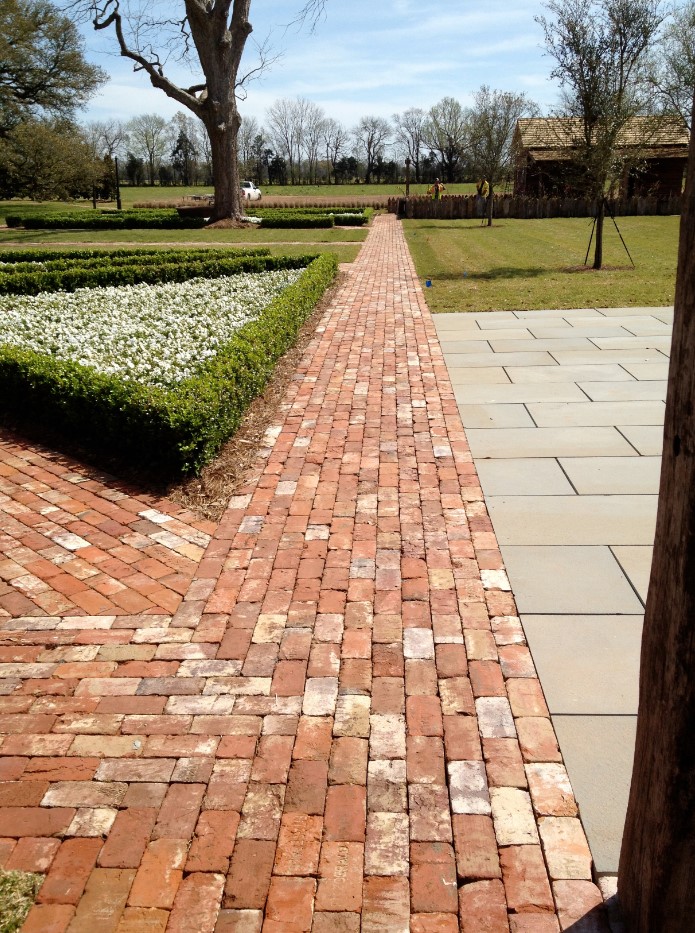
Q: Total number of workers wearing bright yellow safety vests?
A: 2